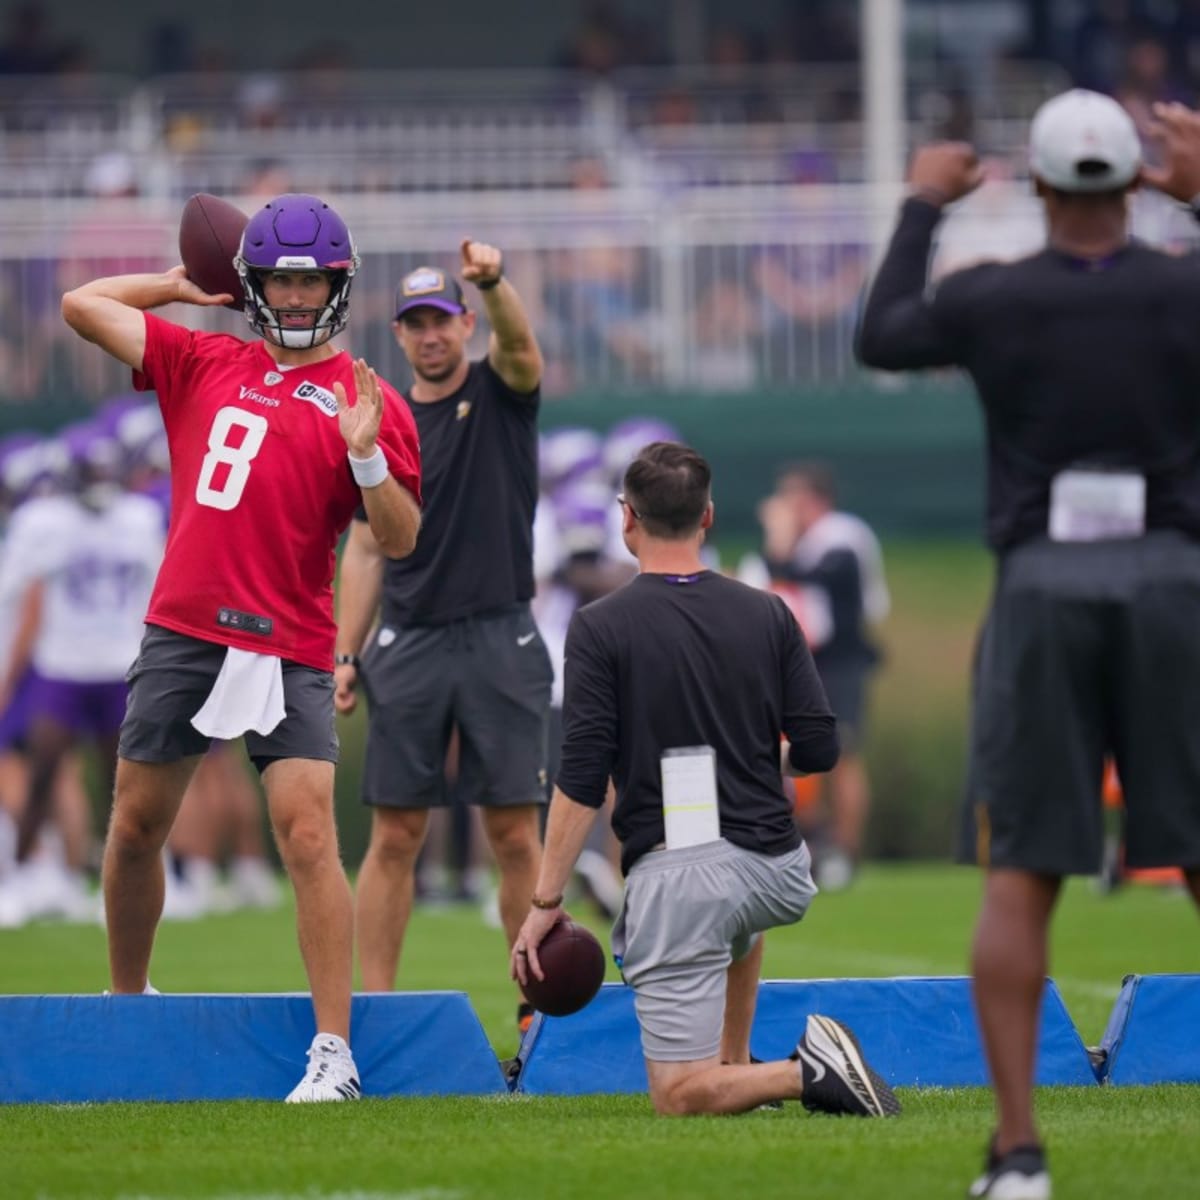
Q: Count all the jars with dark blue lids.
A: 0